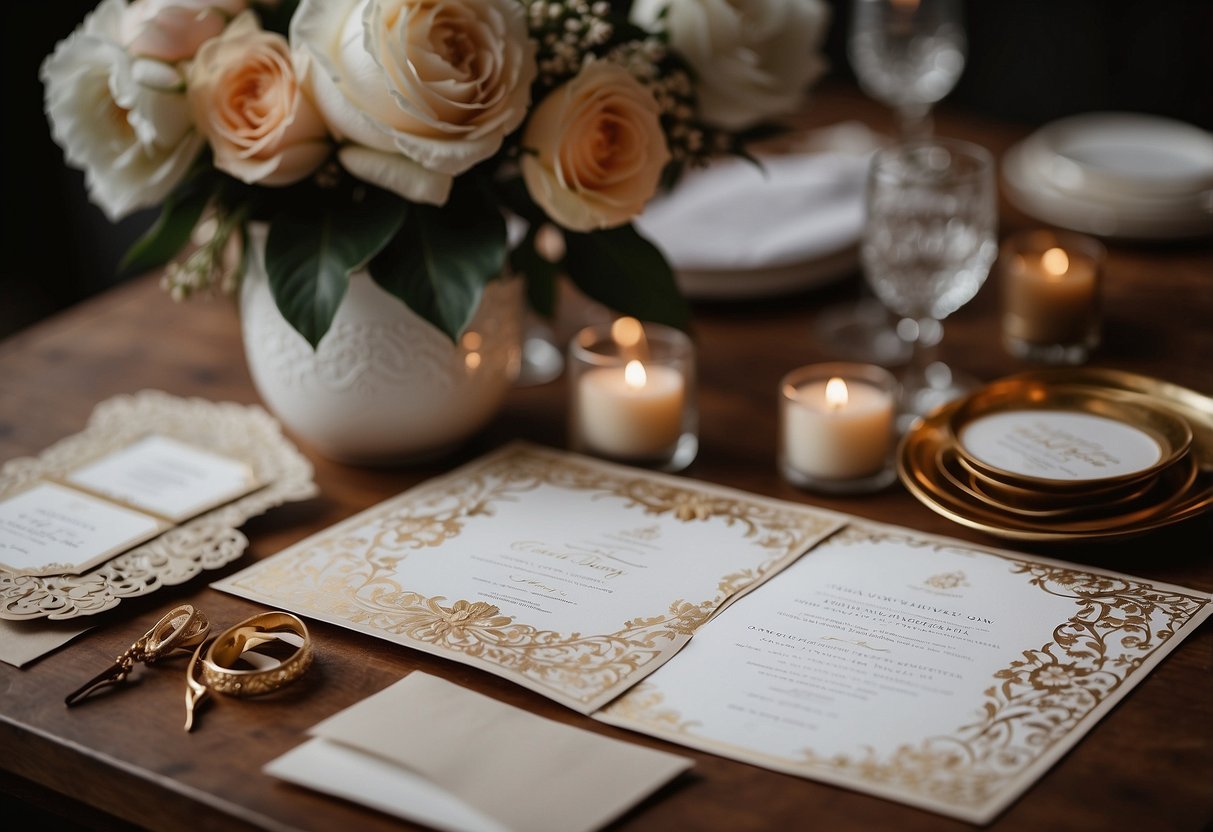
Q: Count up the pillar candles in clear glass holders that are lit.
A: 3